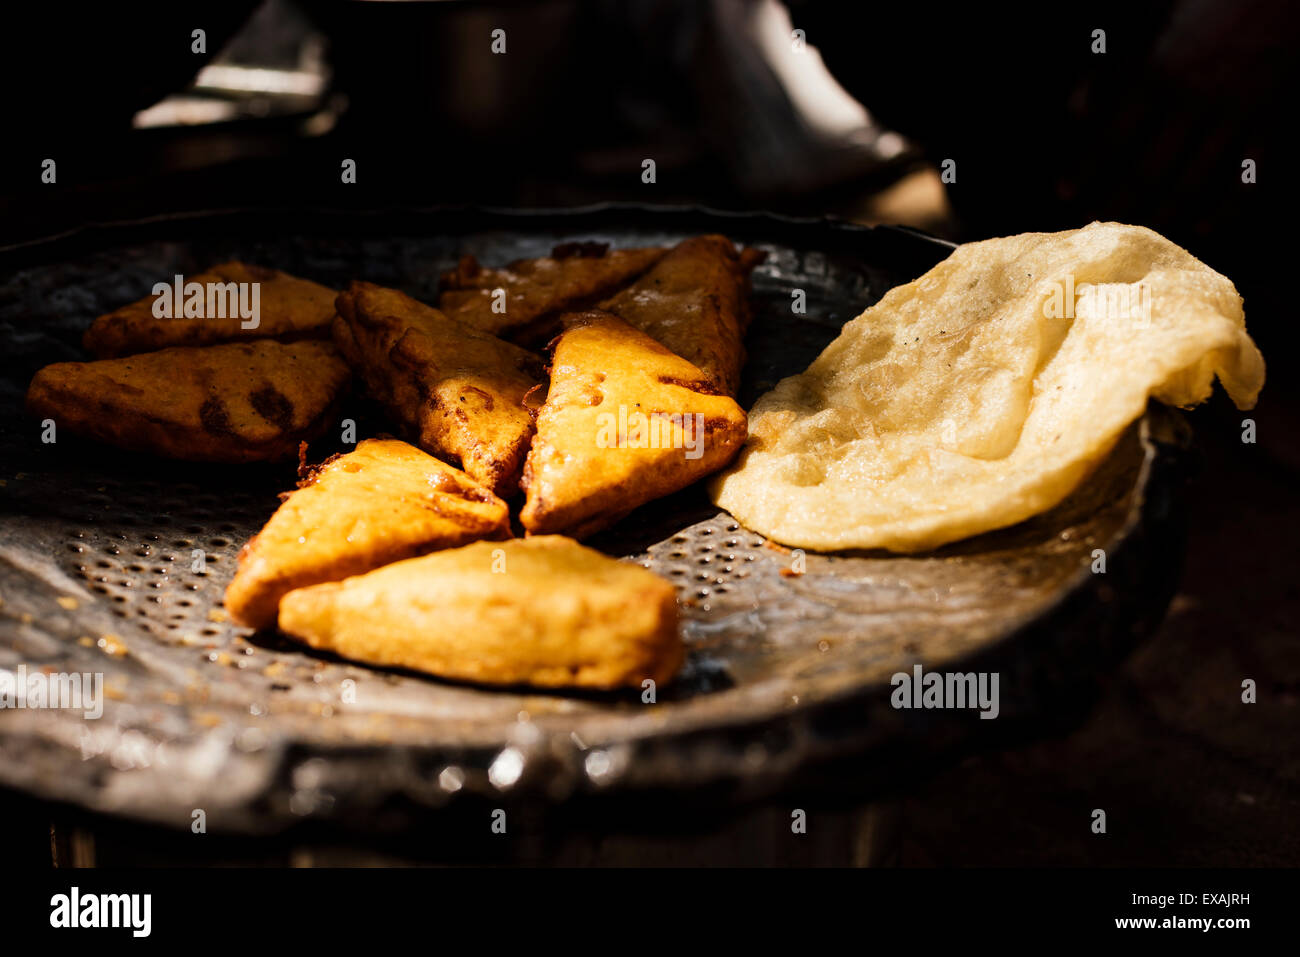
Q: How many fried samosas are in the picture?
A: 8